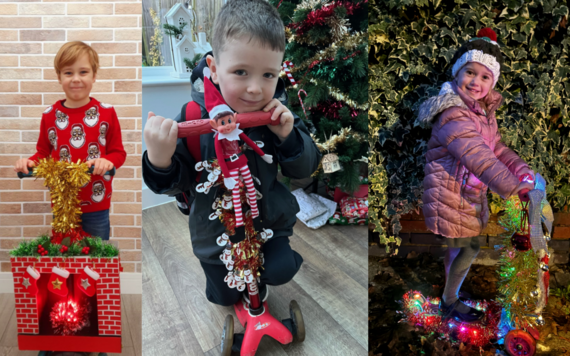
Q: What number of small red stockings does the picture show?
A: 3